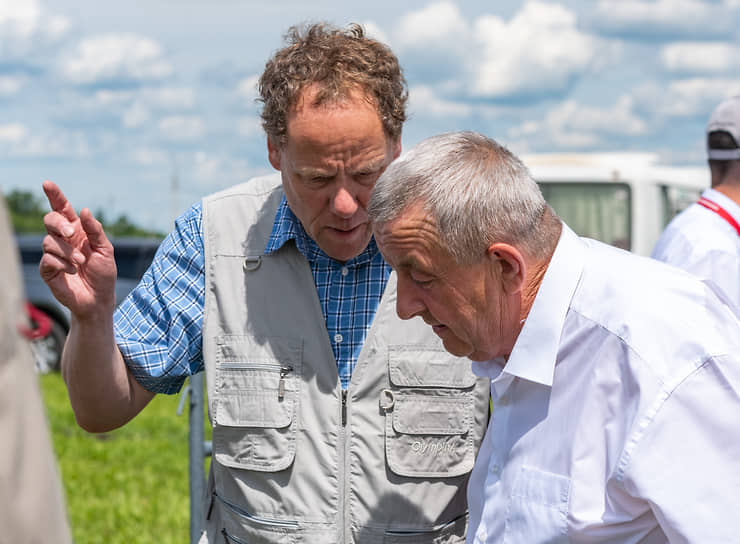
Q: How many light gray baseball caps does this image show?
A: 1